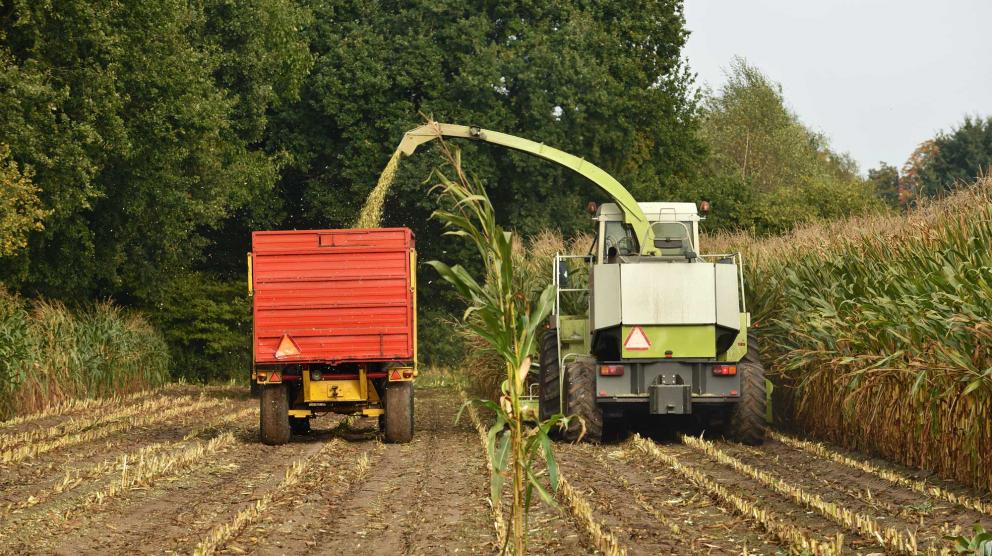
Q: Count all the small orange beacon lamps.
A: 2